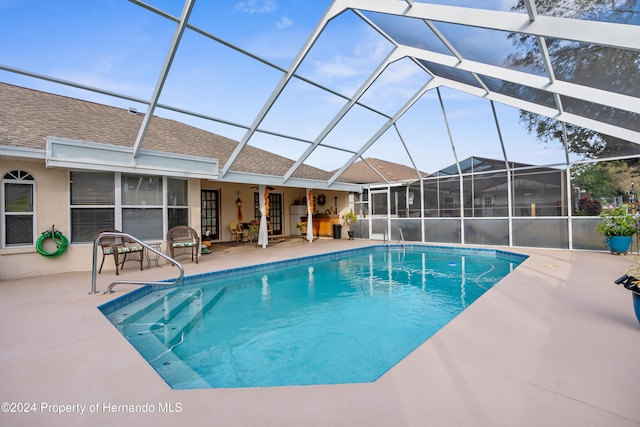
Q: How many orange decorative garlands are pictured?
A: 2